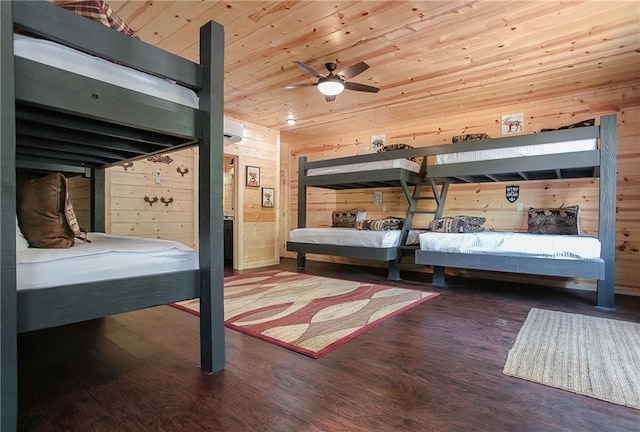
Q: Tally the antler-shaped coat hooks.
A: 4